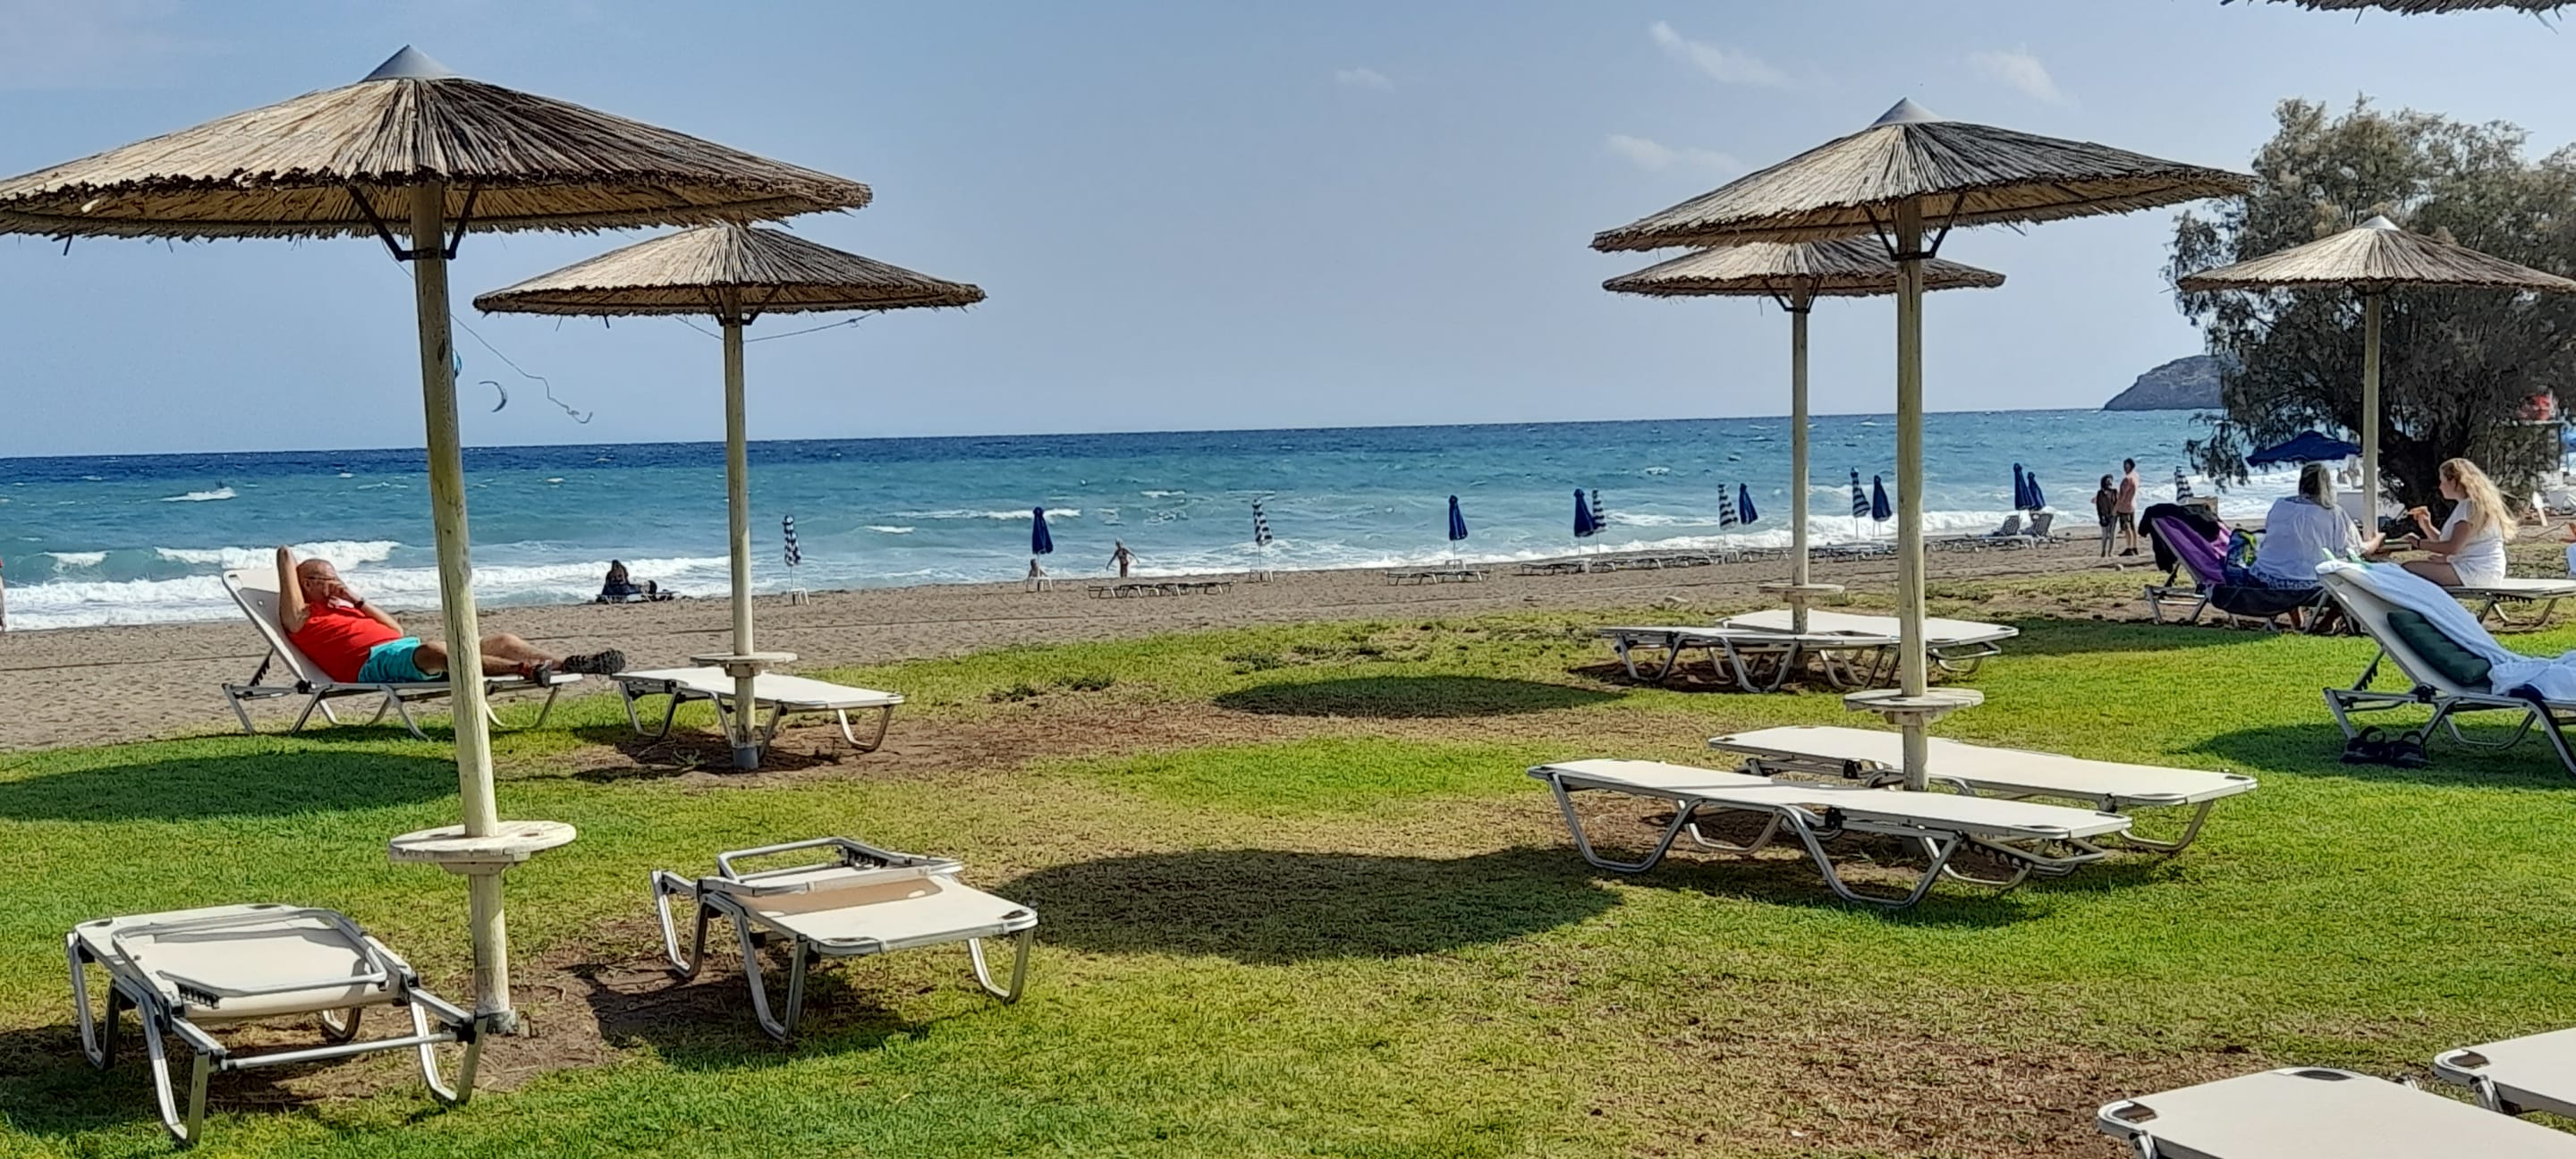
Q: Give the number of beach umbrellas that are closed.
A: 13